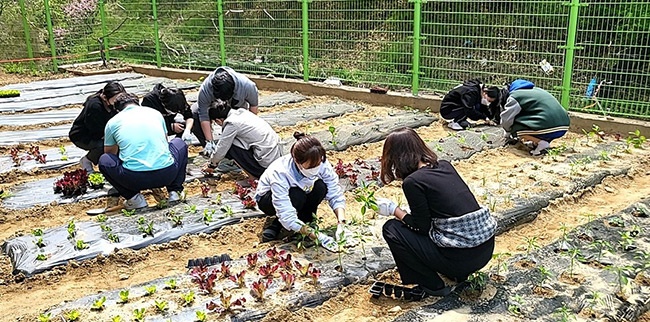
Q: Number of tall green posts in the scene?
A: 8